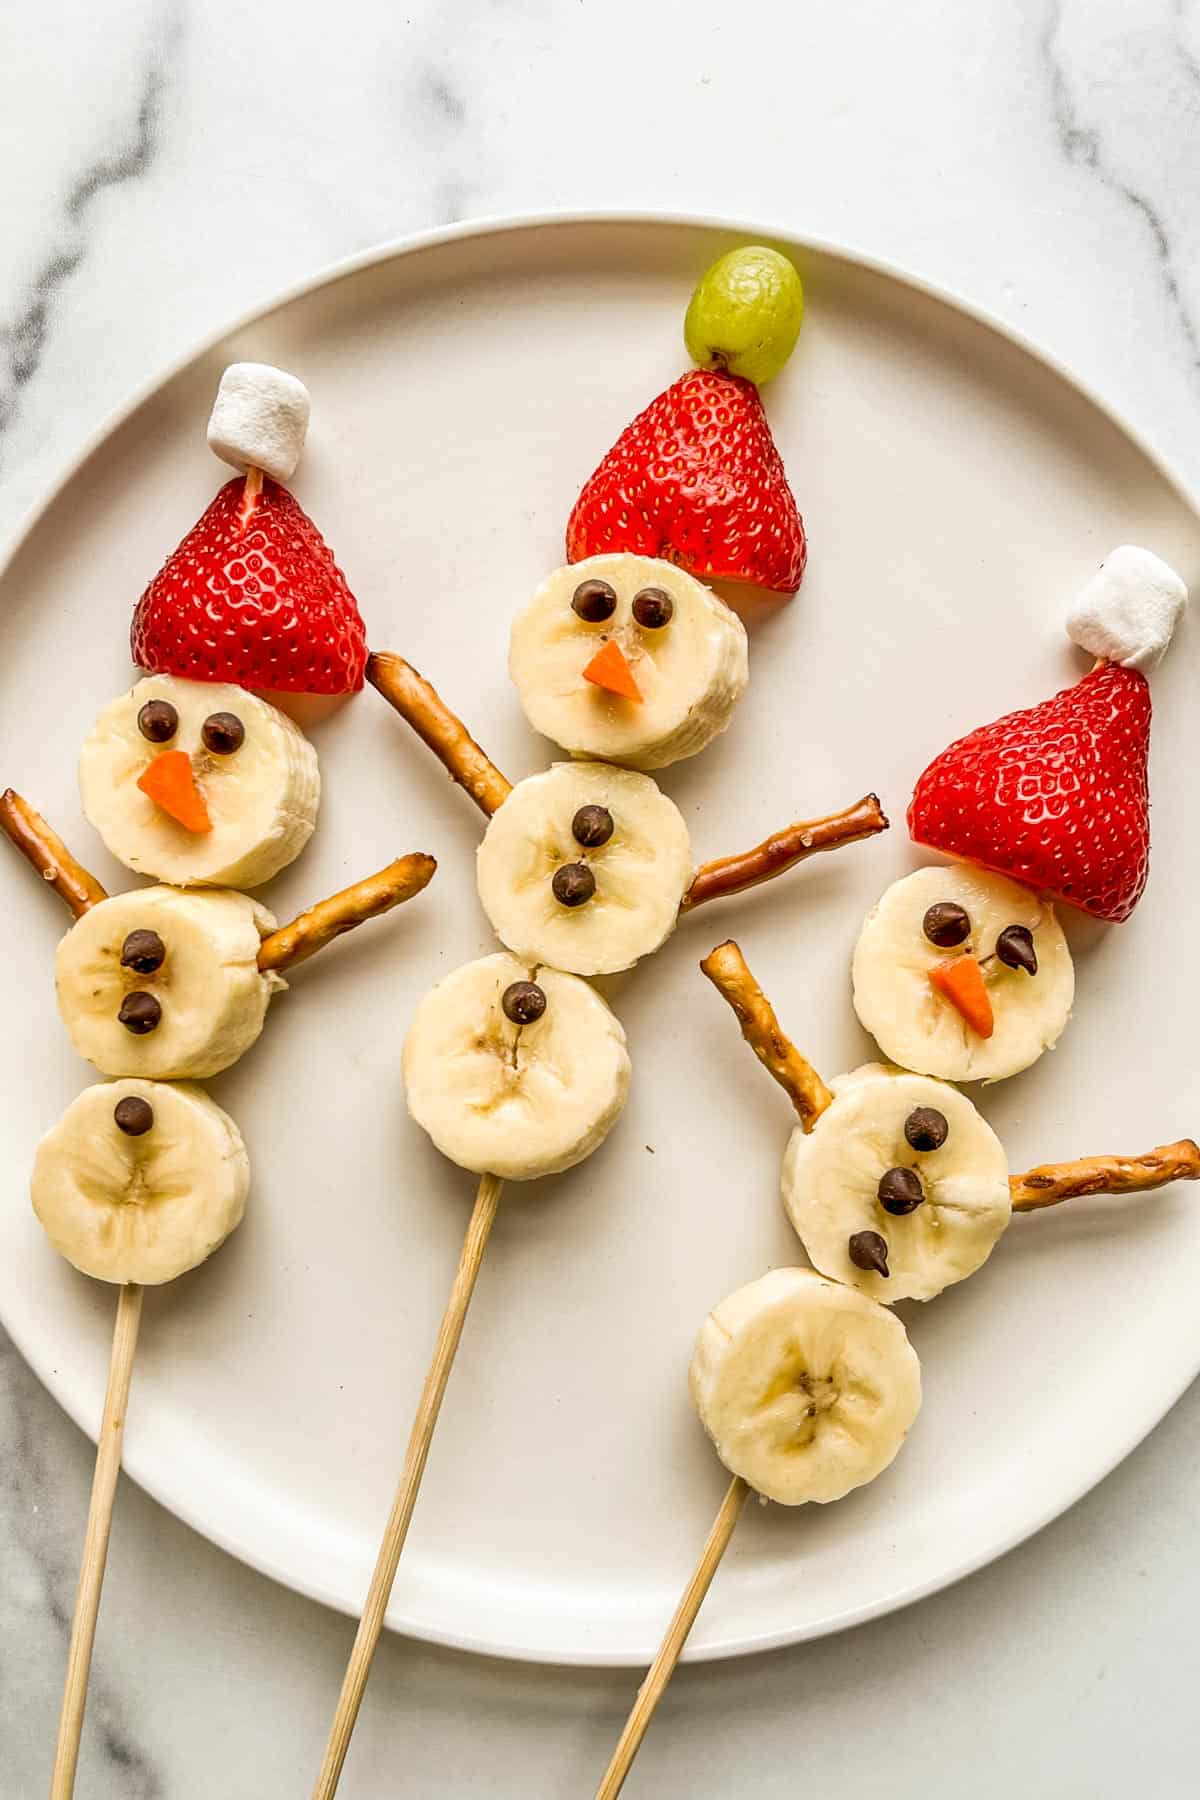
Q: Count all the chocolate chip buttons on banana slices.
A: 9